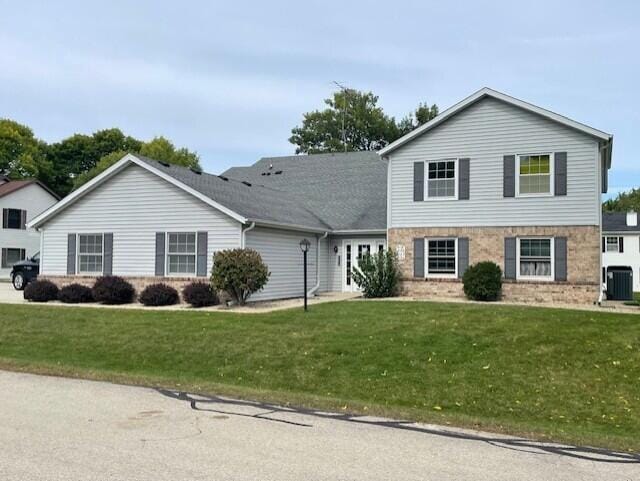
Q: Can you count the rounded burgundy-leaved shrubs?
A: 5